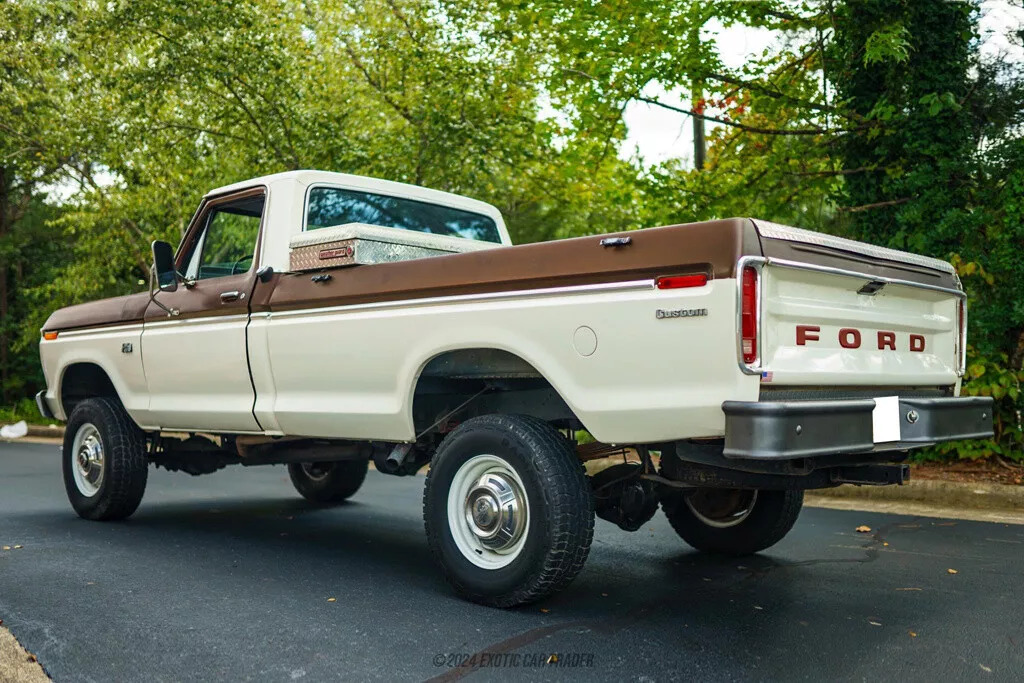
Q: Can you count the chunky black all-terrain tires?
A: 4